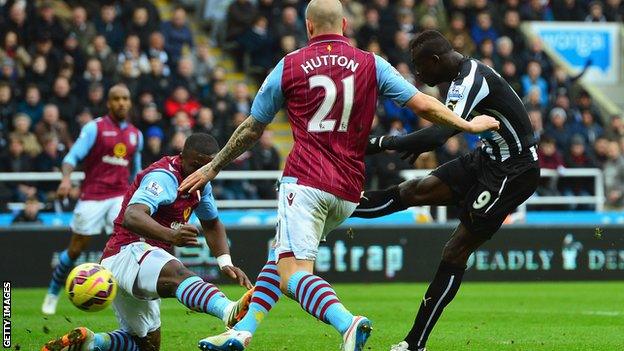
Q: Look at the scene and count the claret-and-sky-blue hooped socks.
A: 5